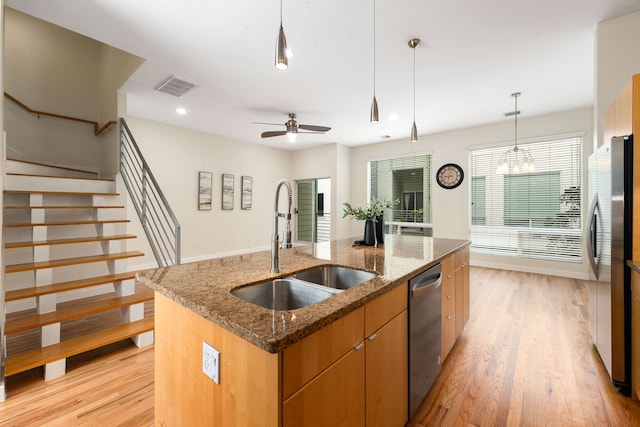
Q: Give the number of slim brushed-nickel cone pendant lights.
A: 3